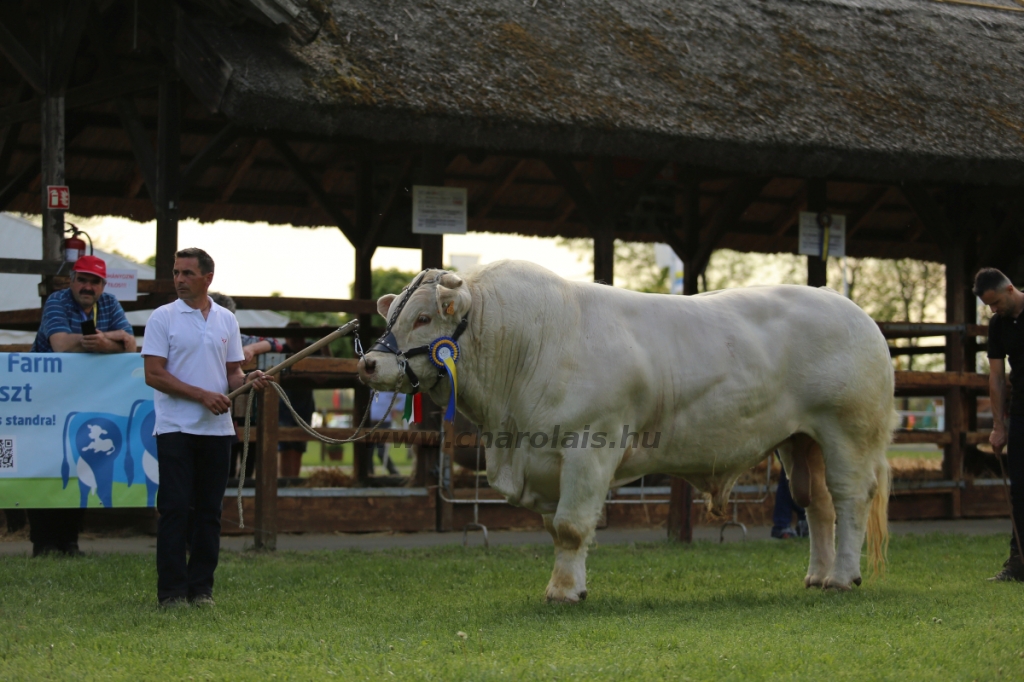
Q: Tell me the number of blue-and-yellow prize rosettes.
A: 2